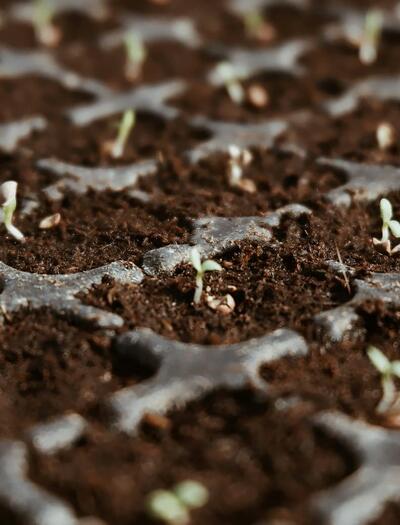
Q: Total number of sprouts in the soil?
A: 13